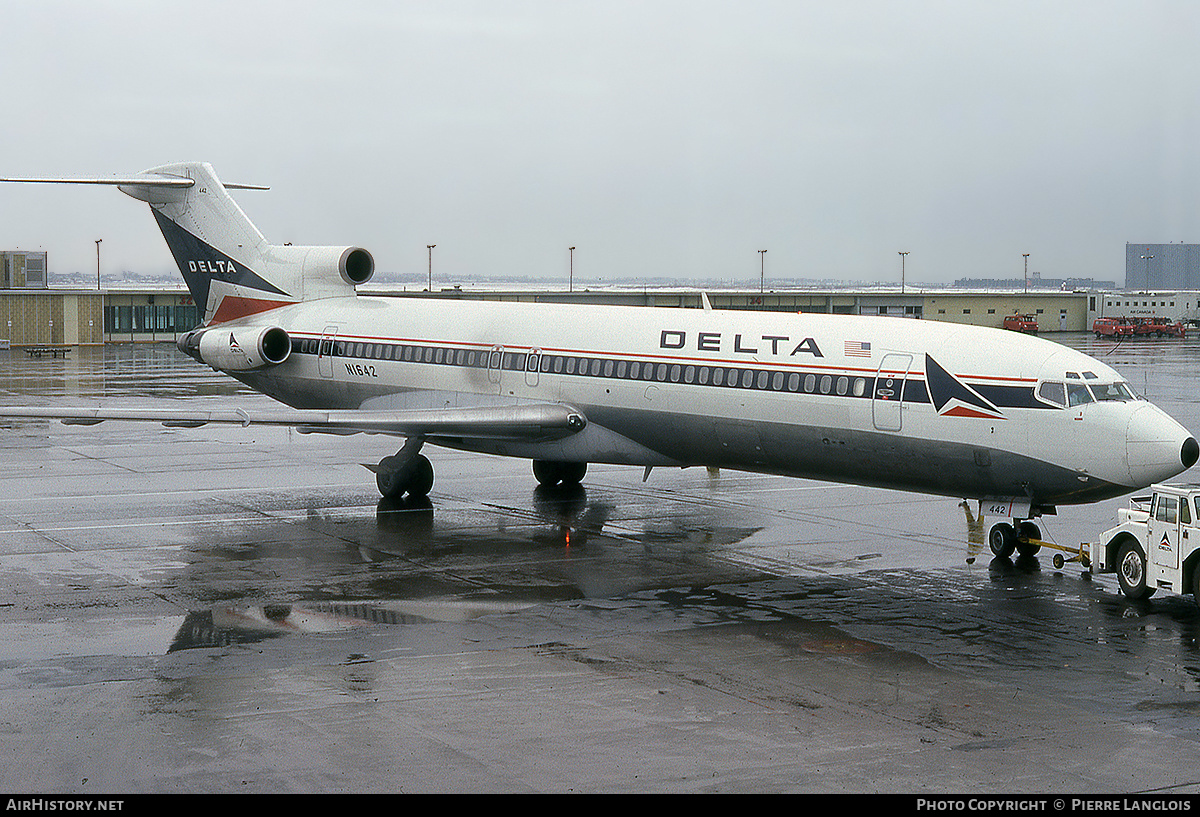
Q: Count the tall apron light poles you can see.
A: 7